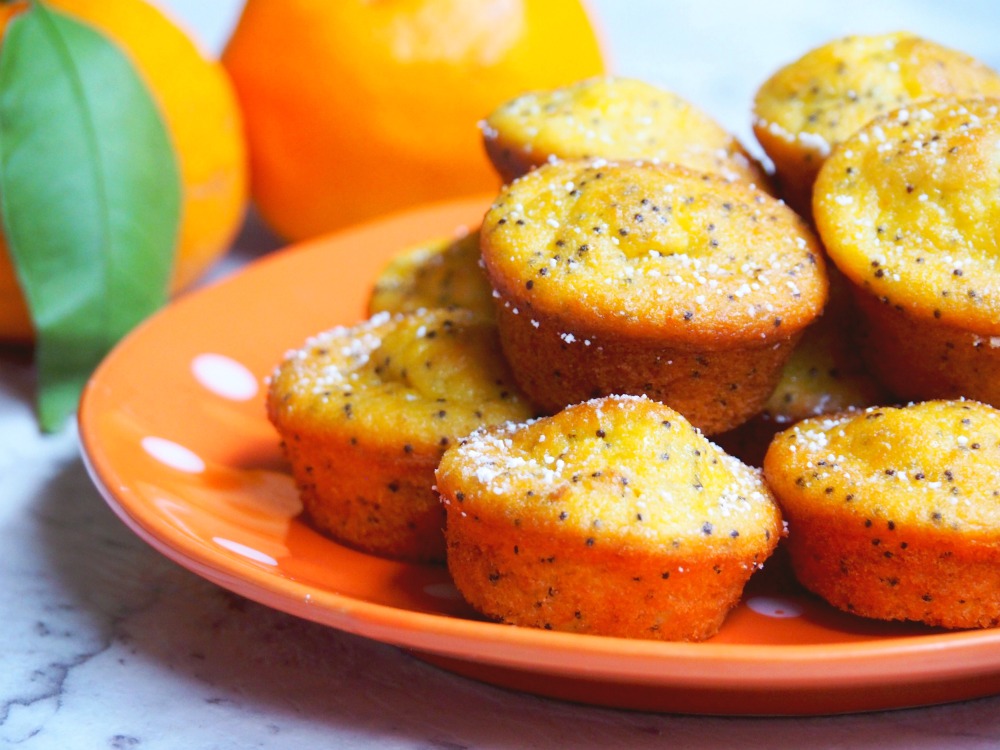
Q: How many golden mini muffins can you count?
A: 9